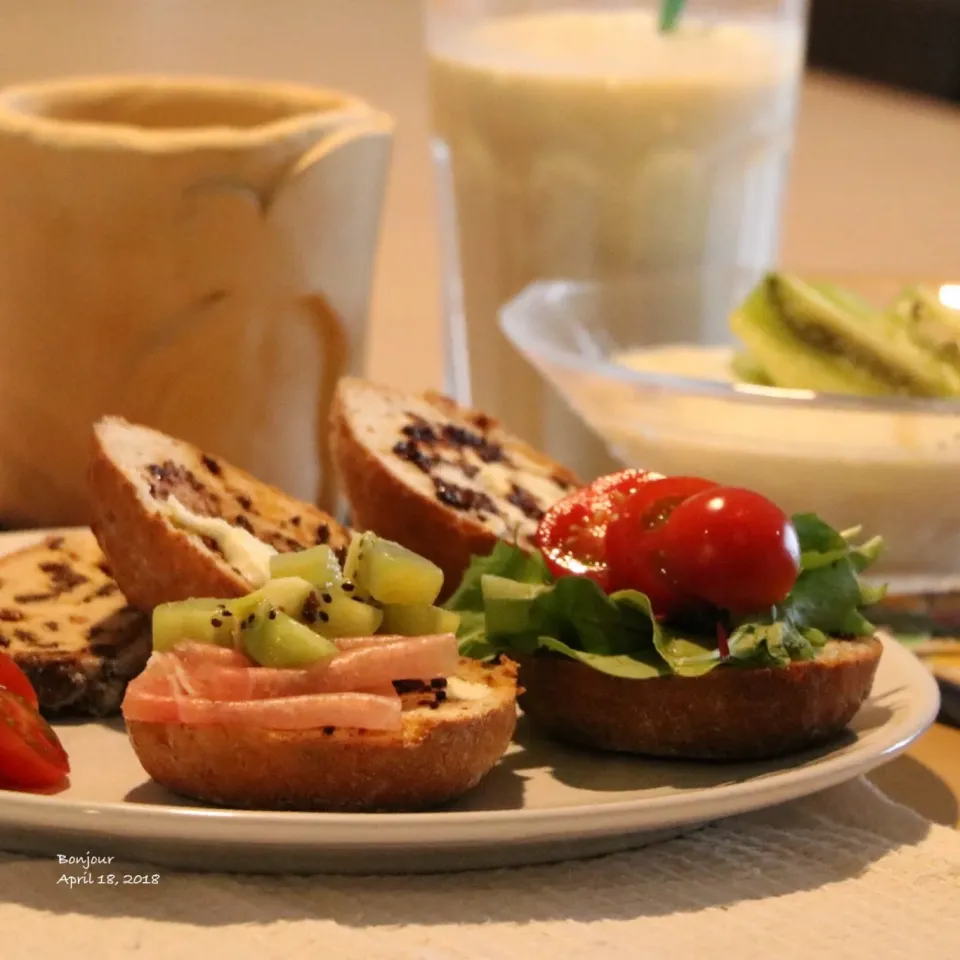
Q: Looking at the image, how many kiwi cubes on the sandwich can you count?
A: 7